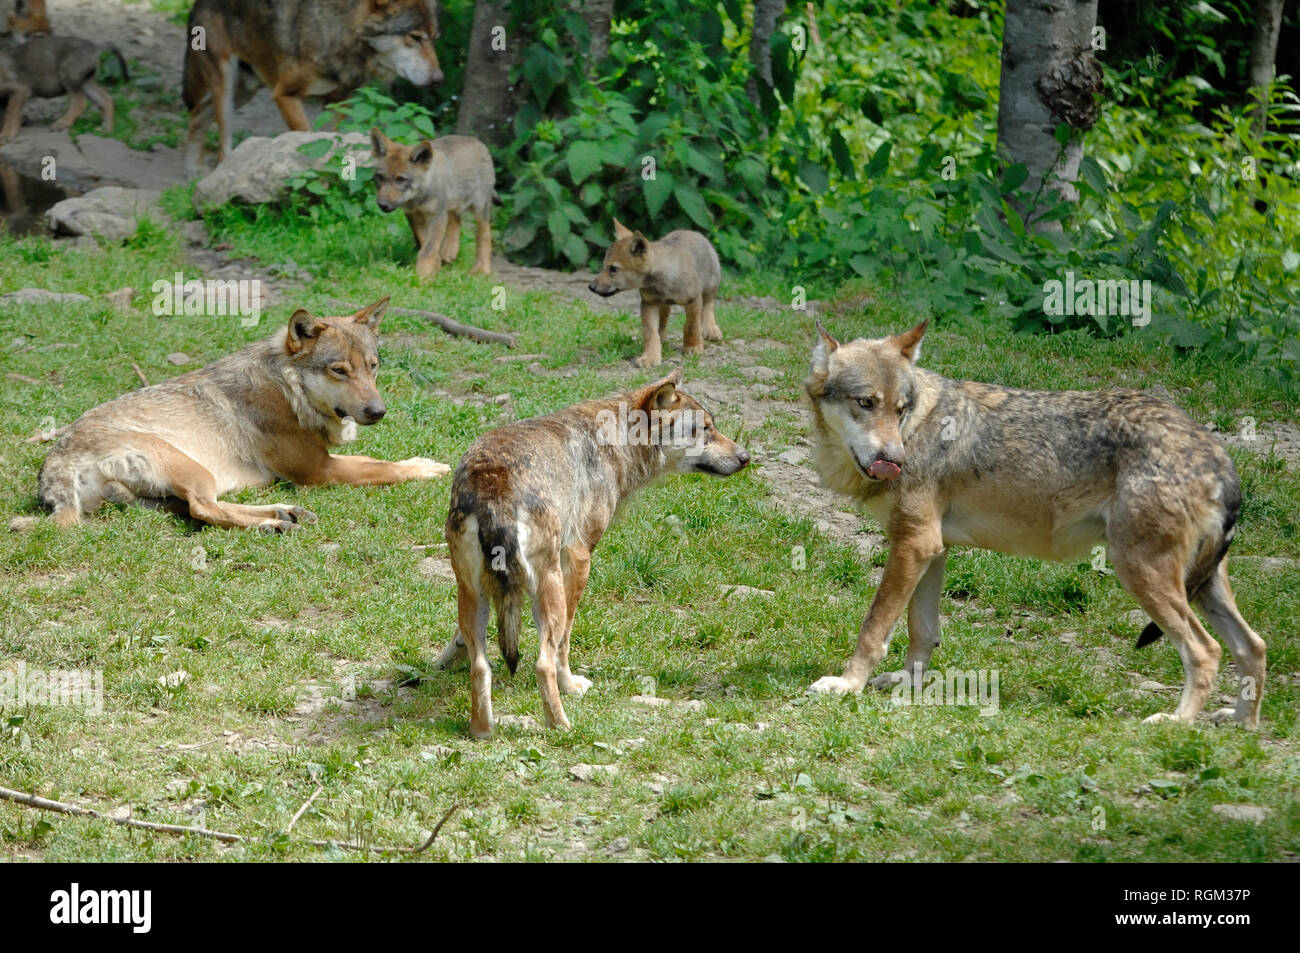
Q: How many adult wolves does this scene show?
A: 4